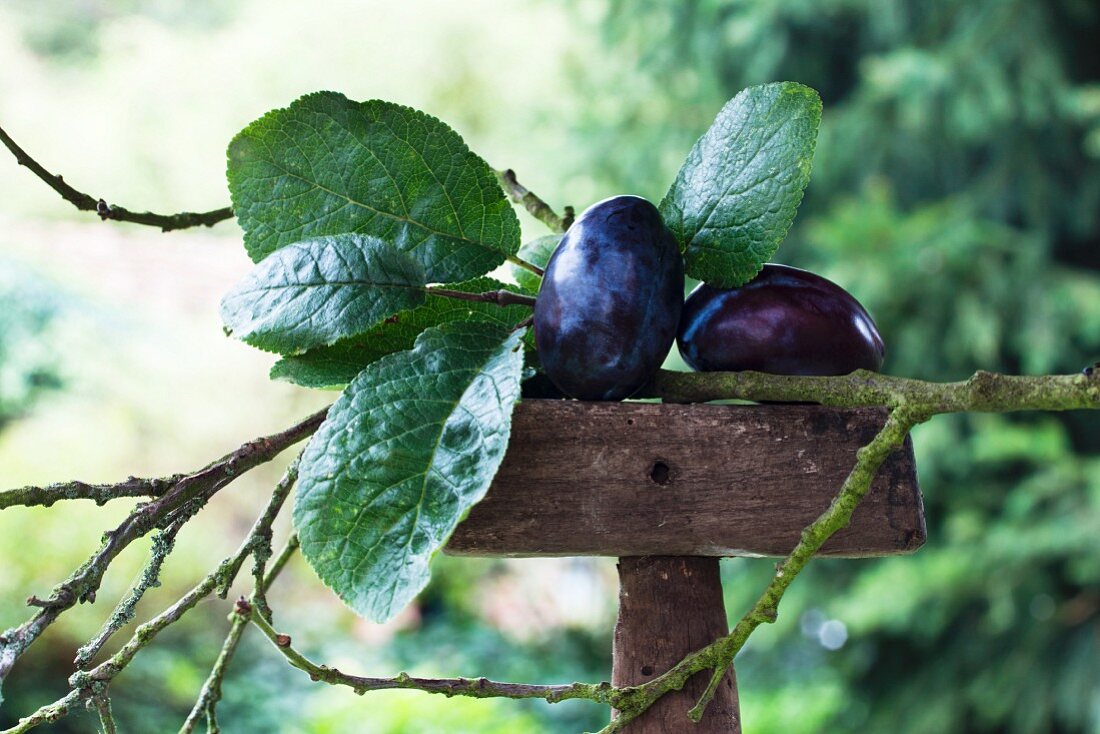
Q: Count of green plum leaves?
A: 6